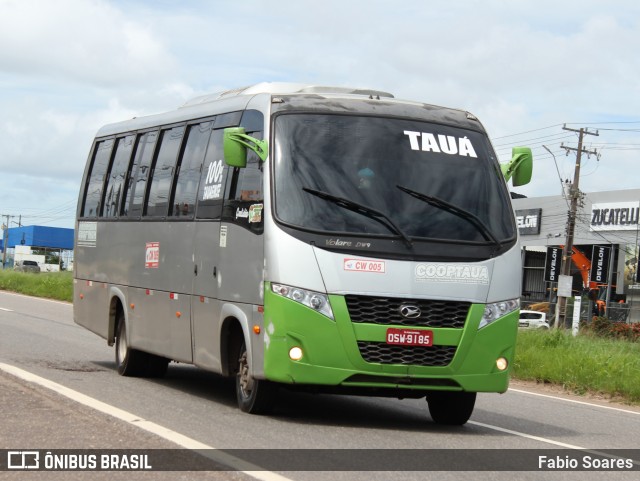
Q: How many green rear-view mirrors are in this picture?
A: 2